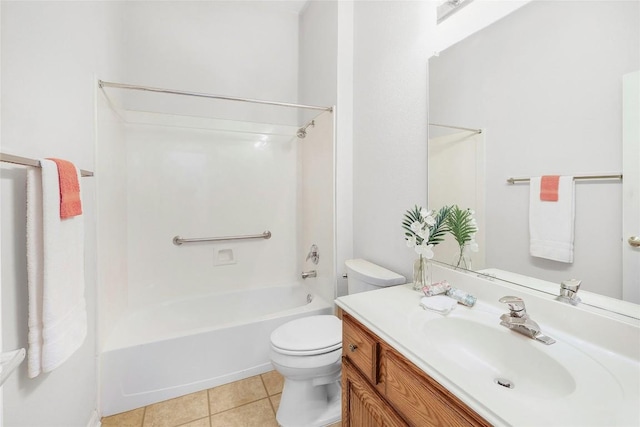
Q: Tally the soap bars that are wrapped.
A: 2